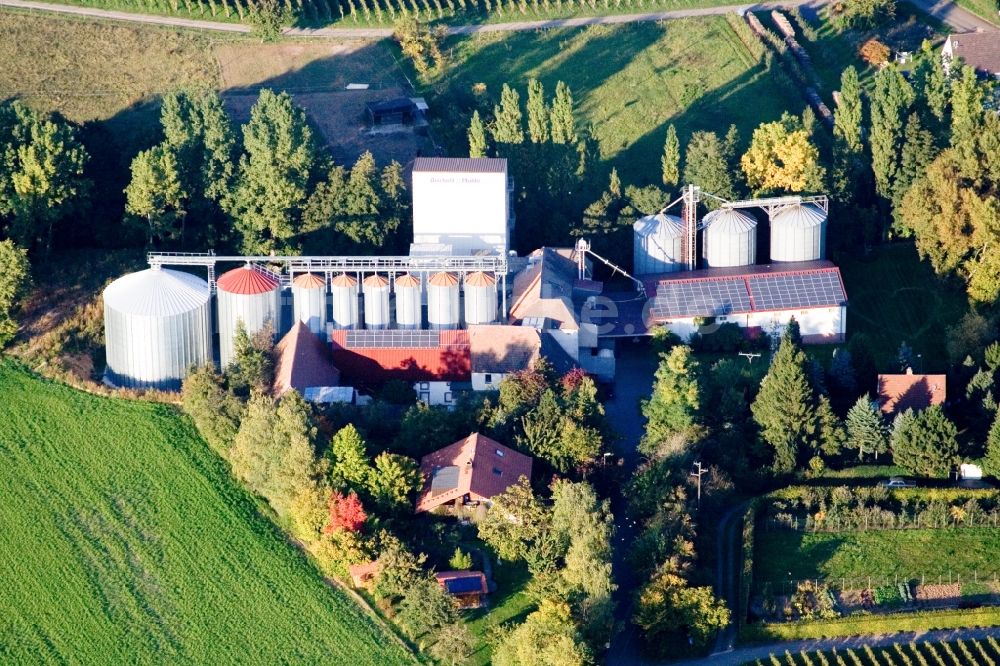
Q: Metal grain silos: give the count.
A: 11